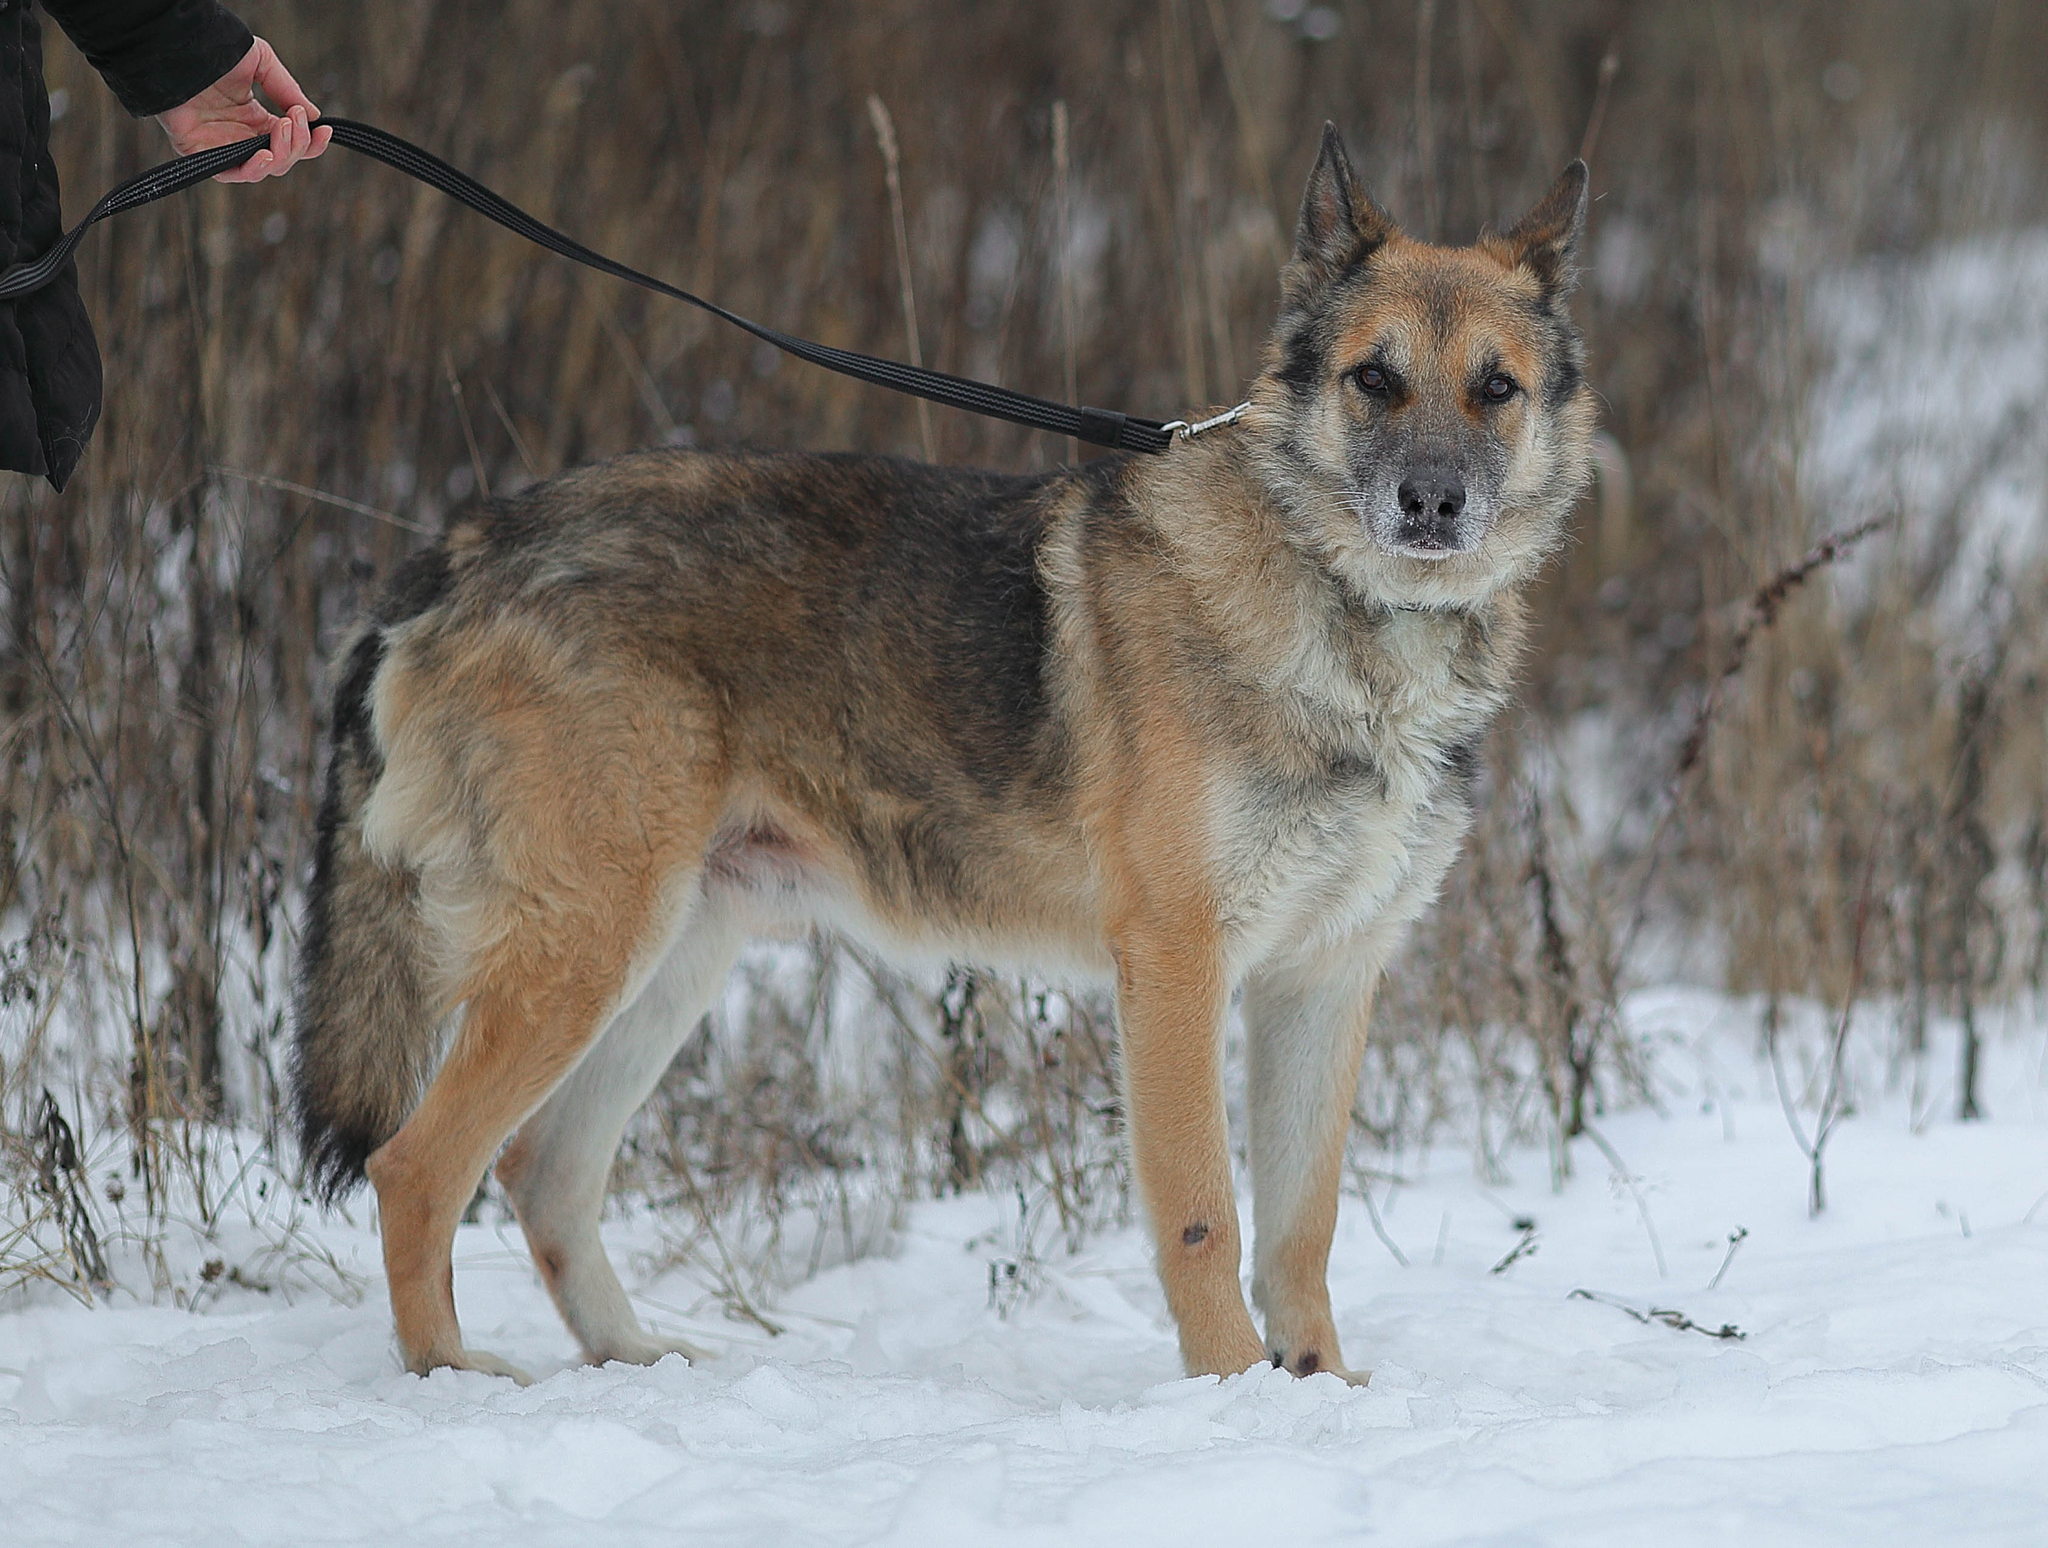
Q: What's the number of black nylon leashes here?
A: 1